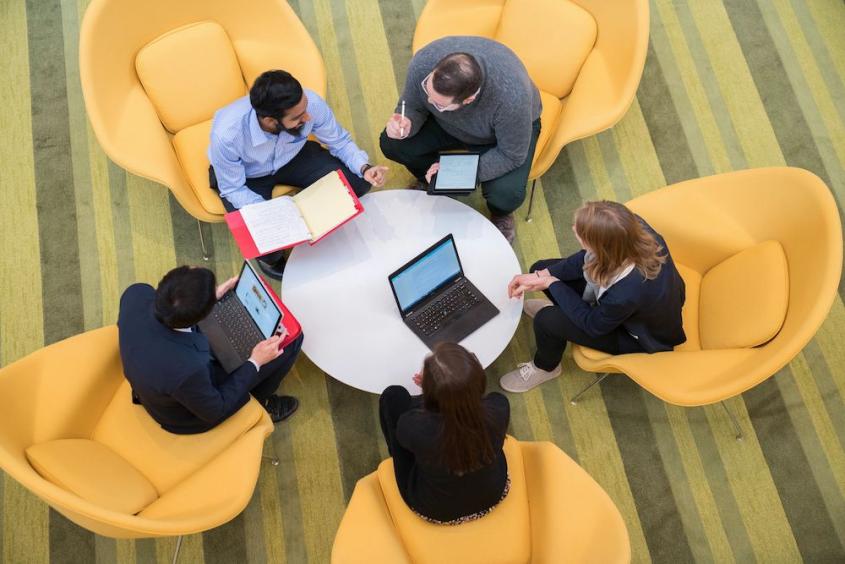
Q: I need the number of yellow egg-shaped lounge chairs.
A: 5